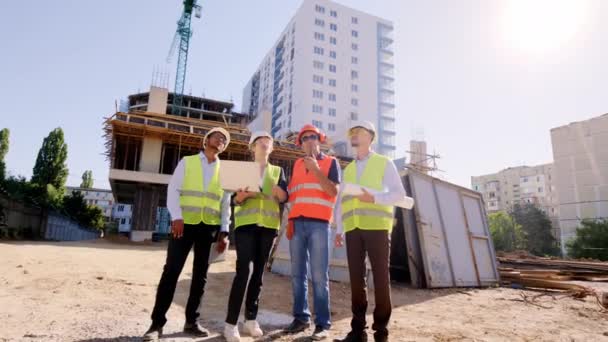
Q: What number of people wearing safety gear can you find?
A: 4